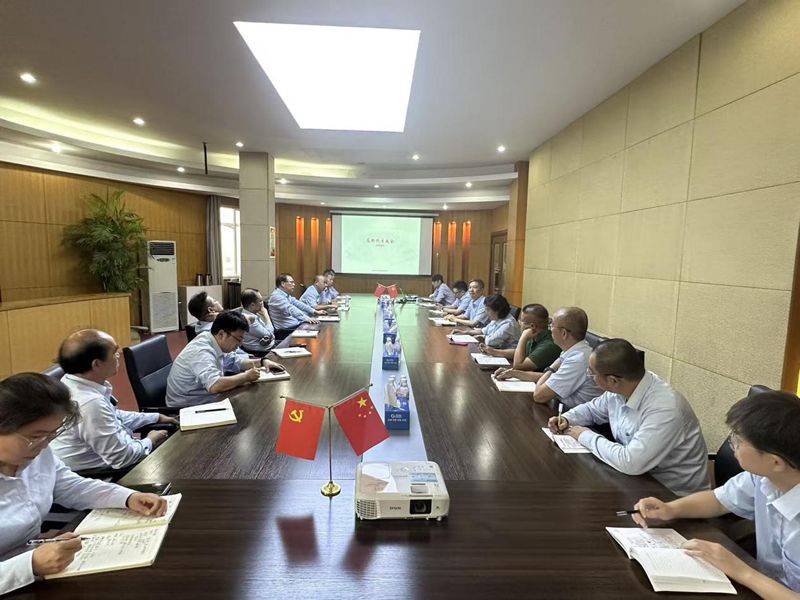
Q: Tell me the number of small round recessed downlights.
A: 12